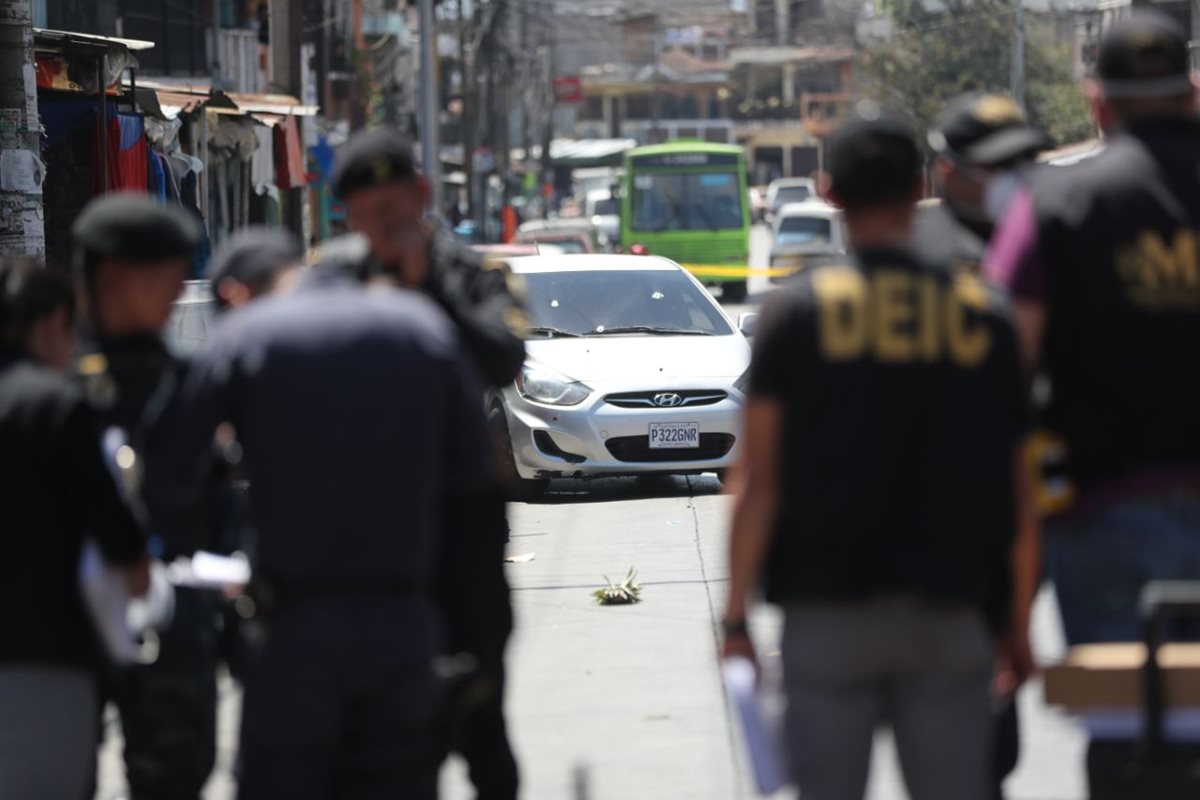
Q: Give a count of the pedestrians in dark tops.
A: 8